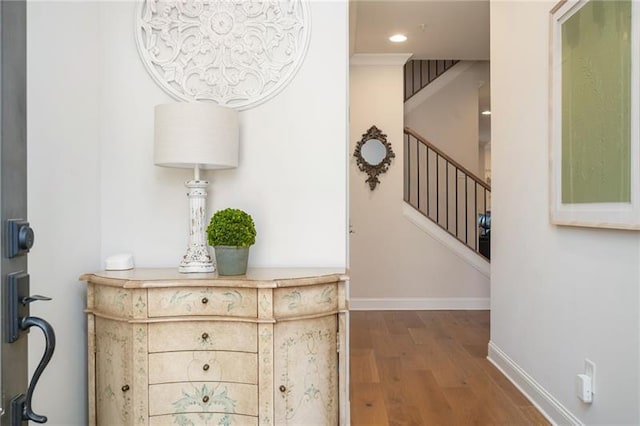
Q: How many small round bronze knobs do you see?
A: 6